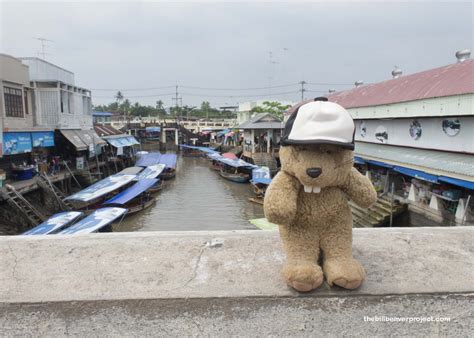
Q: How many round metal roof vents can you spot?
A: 4